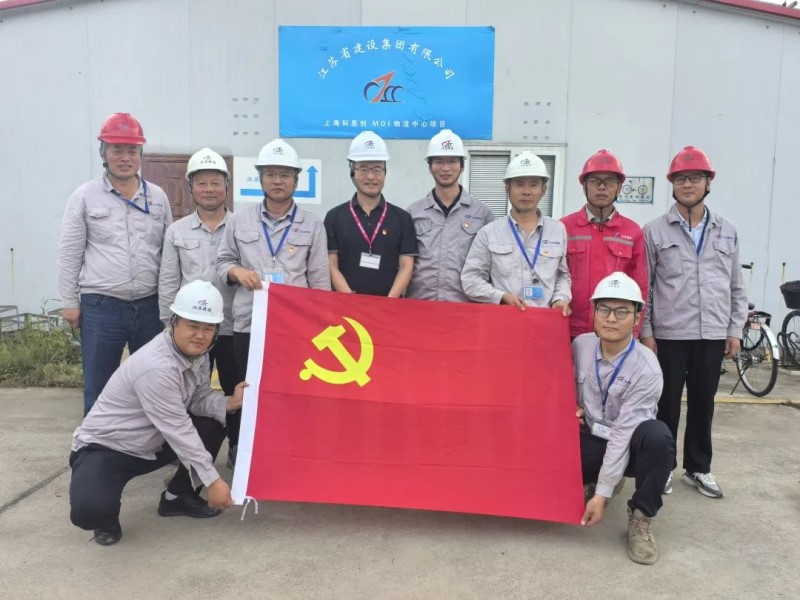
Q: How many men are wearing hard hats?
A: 10